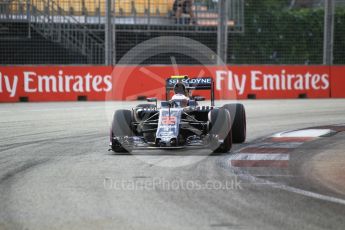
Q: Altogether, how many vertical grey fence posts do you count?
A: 3